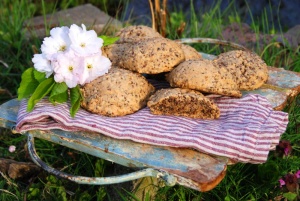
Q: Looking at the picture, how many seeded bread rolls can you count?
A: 7